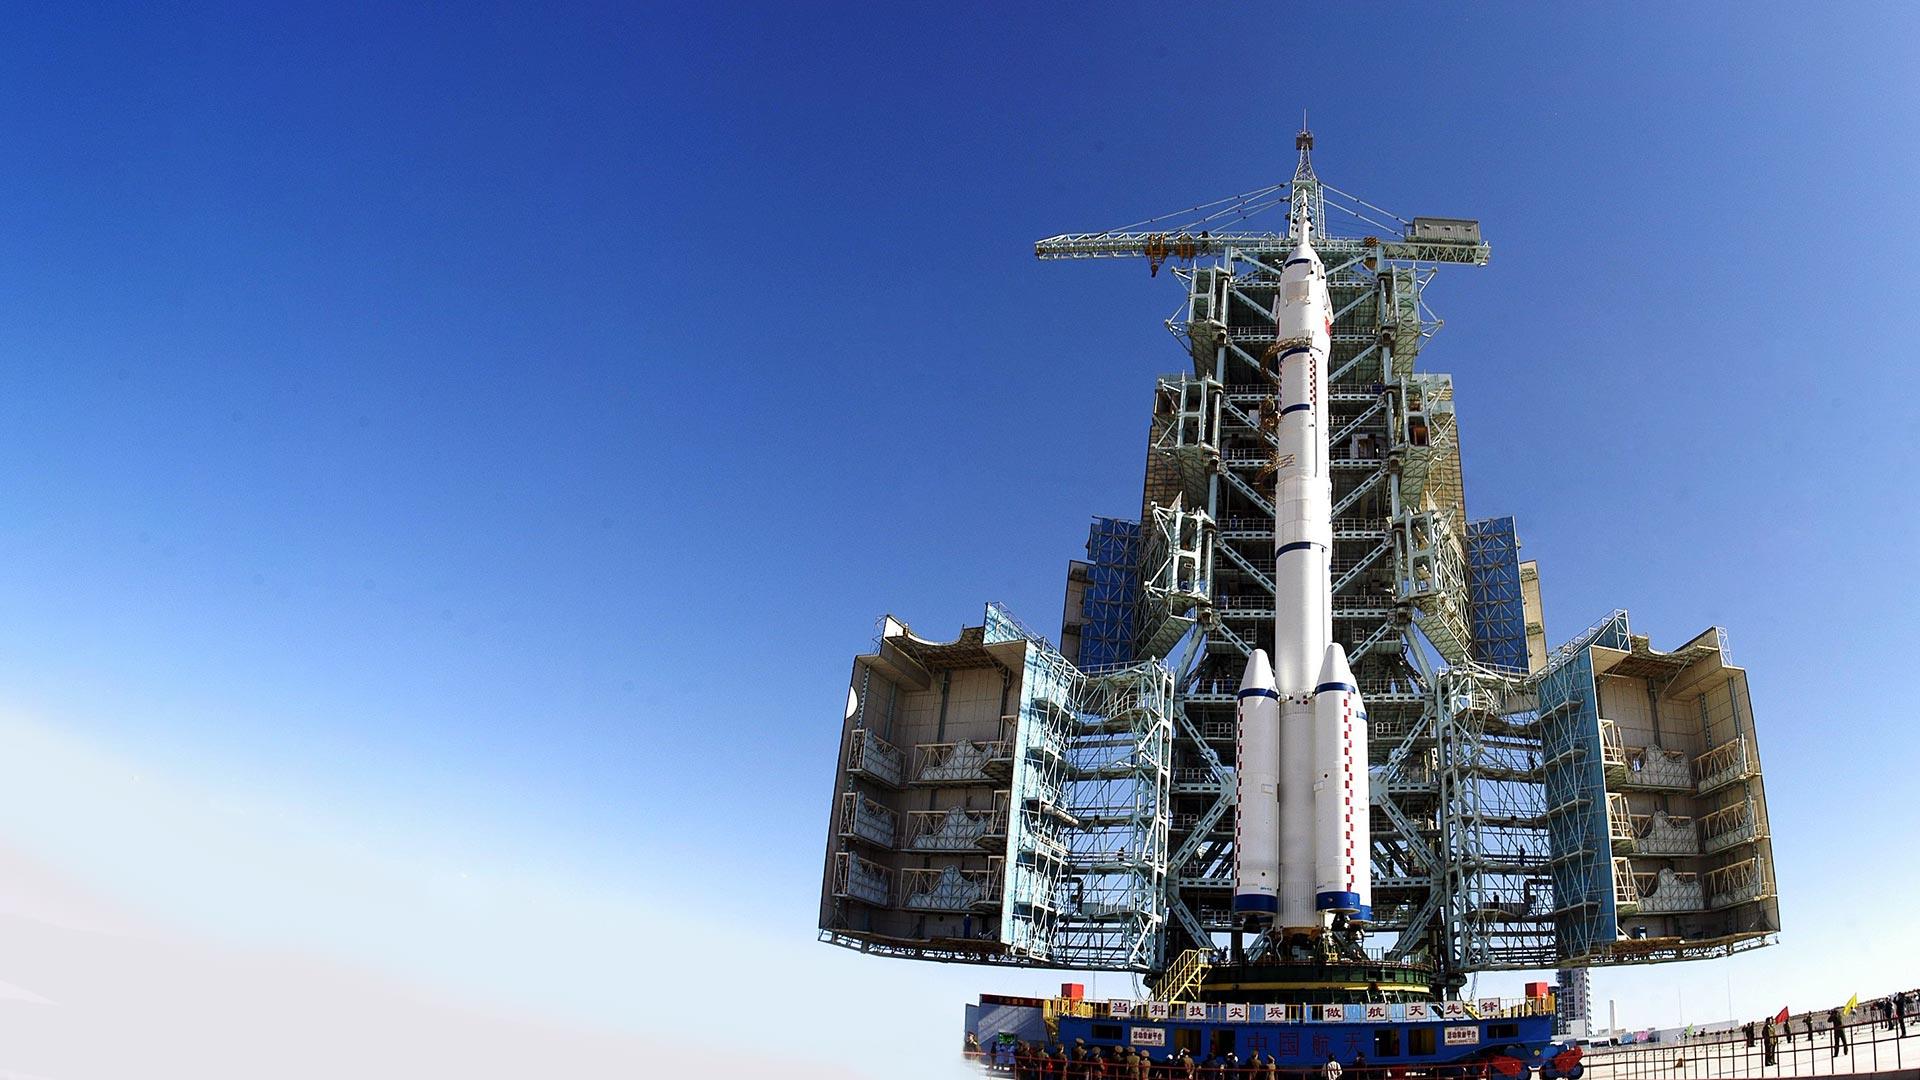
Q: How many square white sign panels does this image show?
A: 10